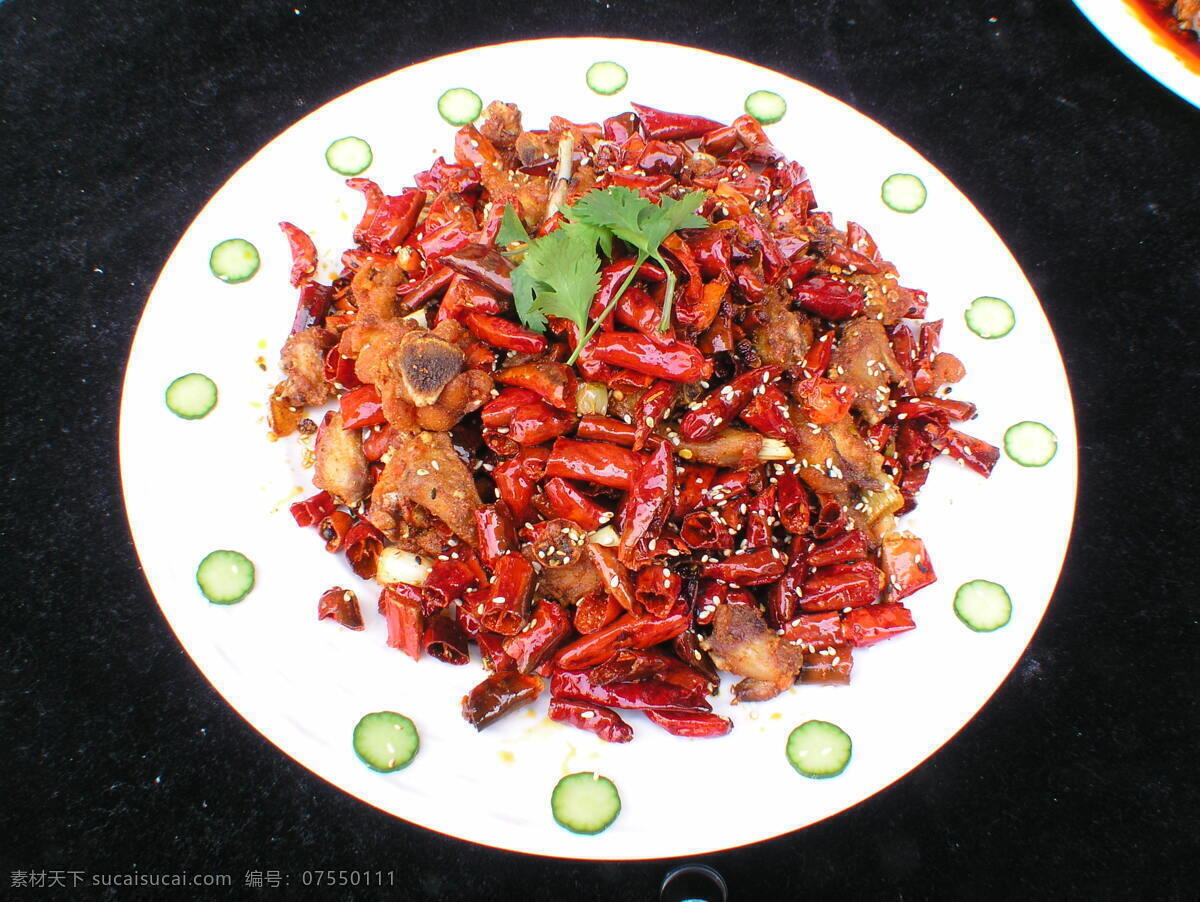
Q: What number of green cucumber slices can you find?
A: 14